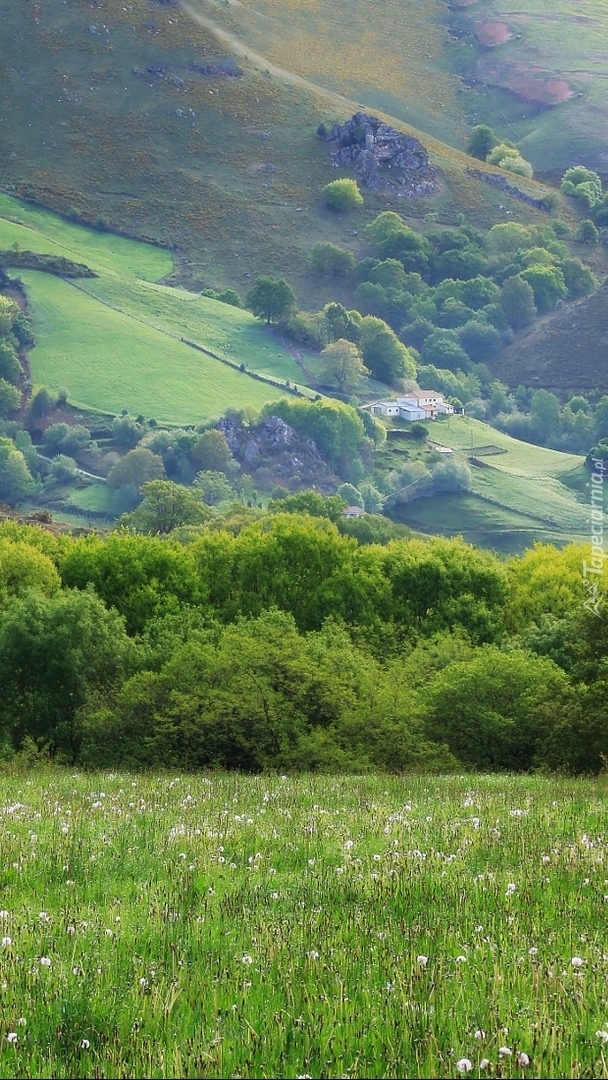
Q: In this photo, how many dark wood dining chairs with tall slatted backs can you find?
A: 0